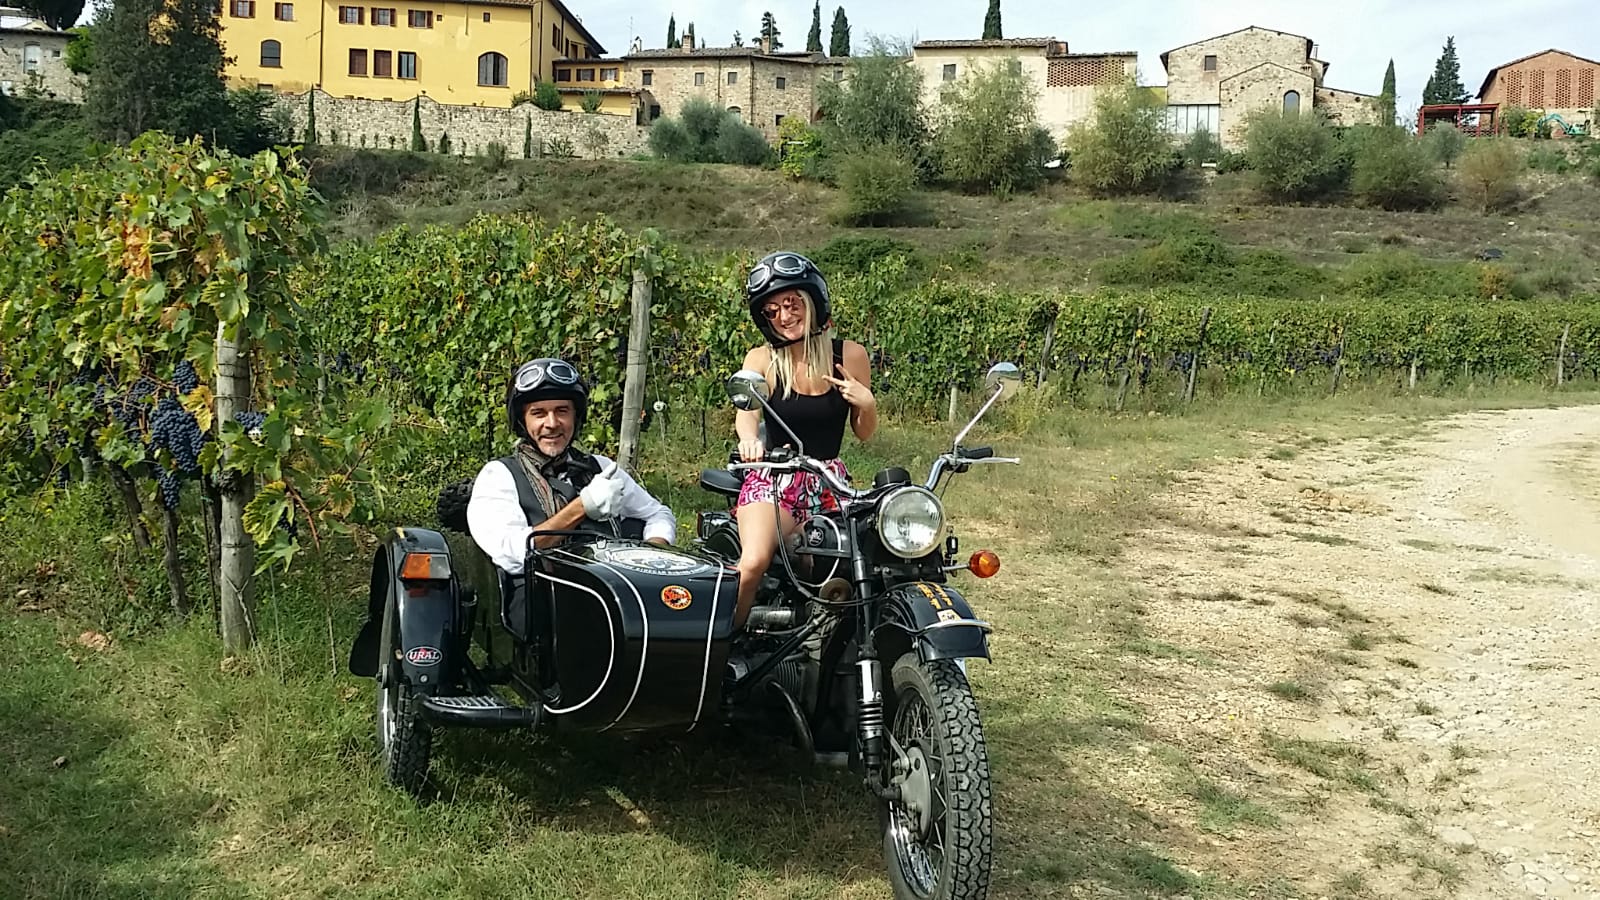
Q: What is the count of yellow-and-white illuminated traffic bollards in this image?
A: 0